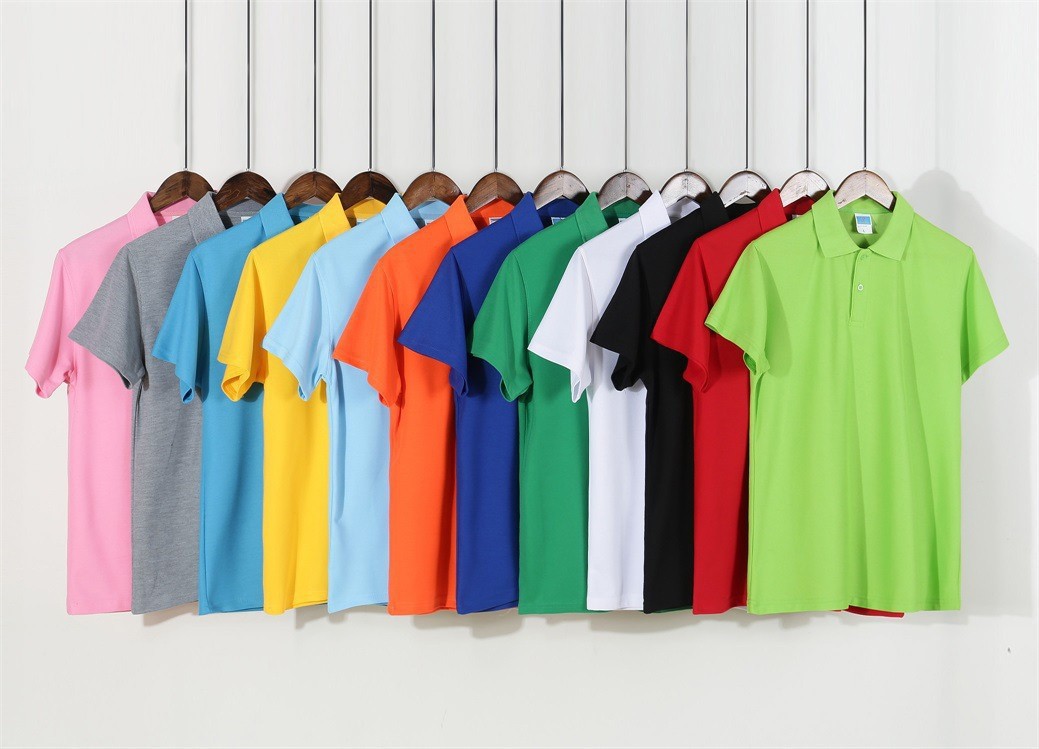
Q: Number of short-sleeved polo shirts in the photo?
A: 12